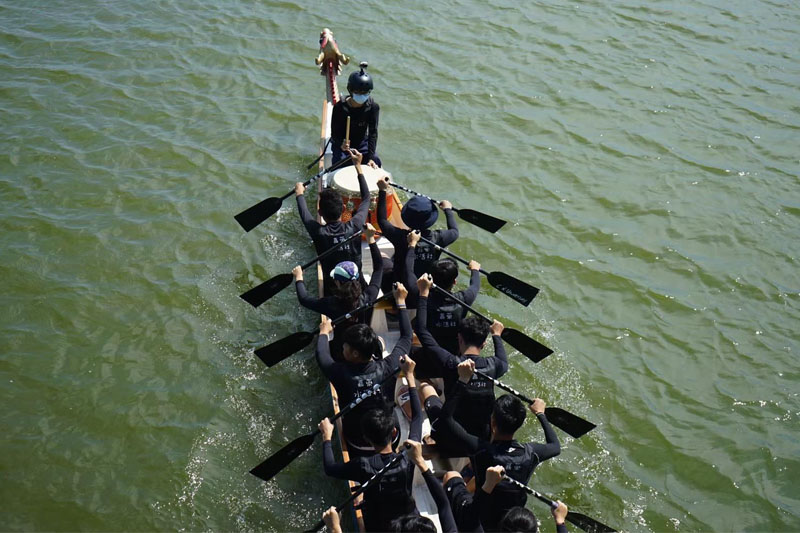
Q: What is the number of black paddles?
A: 10